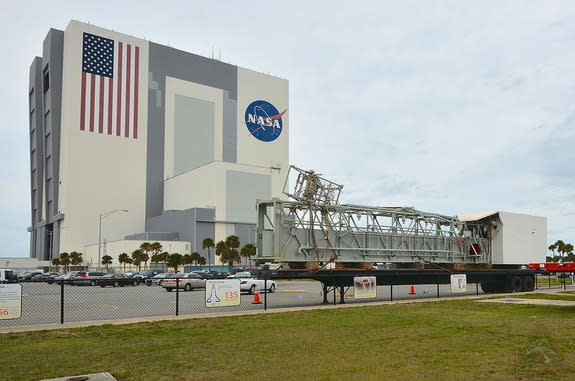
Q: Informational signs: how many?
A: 4